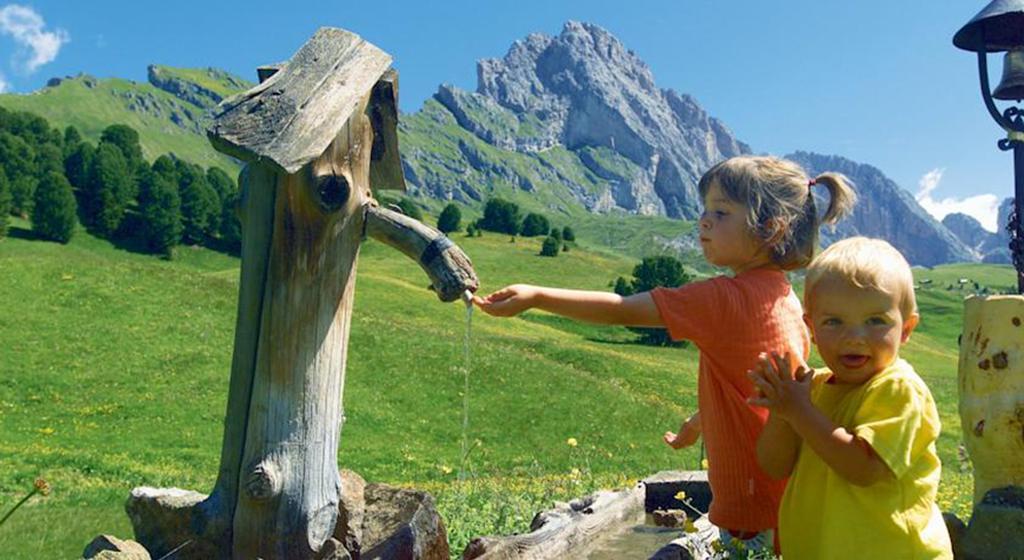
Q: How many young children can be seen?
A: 2